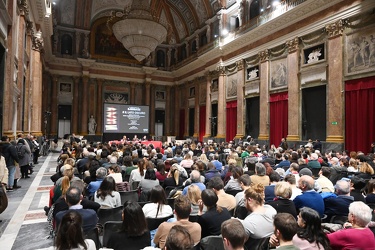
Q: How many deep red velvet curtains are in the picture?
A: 5